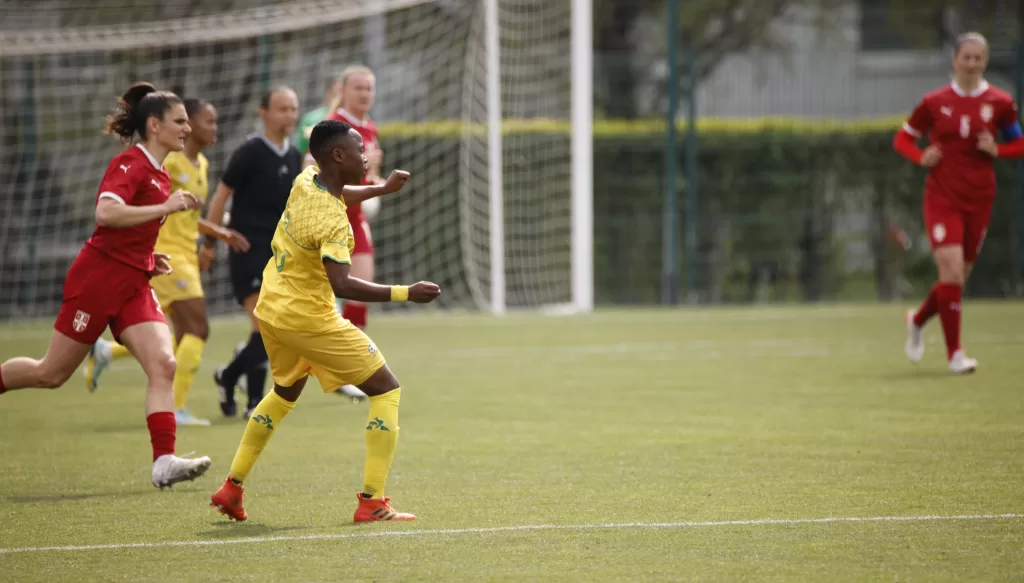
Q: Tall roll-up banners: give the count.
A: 0